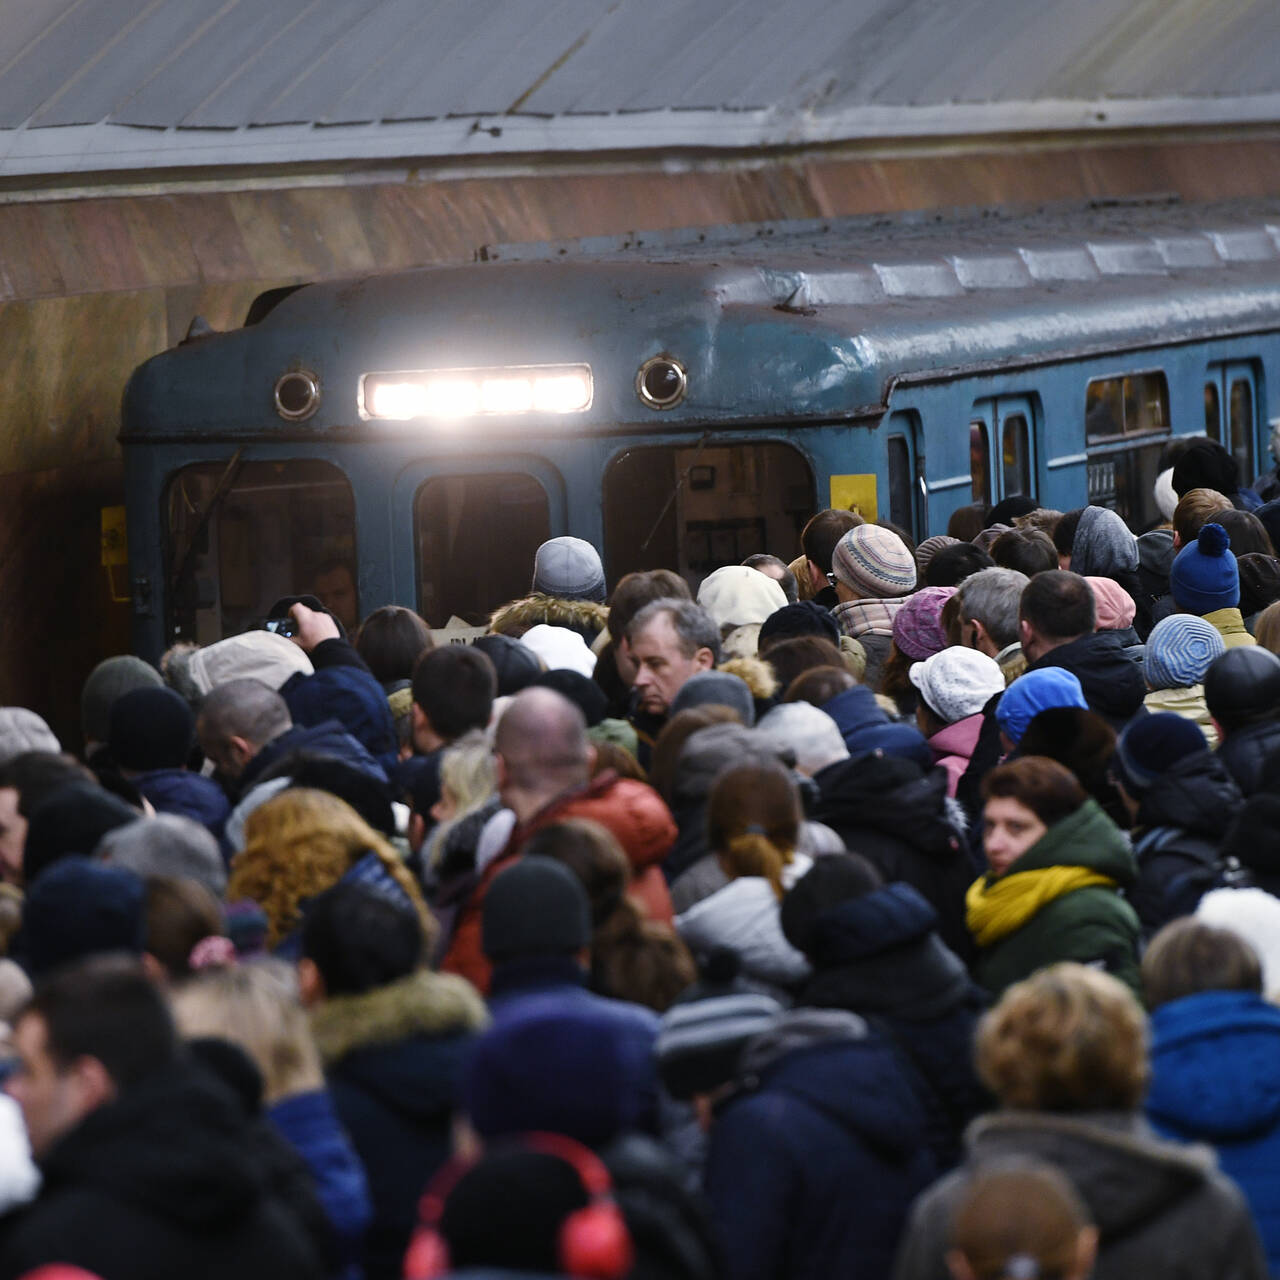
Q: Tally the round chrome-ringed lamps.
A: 2